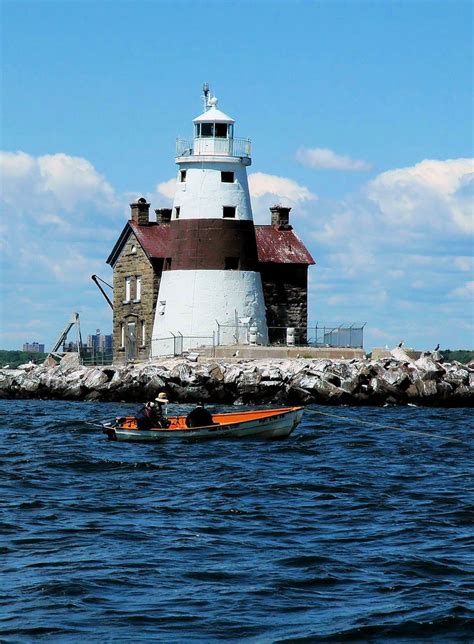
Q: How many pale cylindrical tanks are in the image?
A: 2